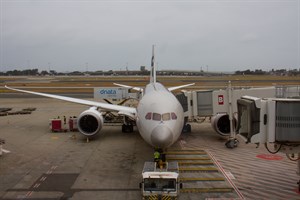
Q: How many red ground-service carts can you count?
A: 2